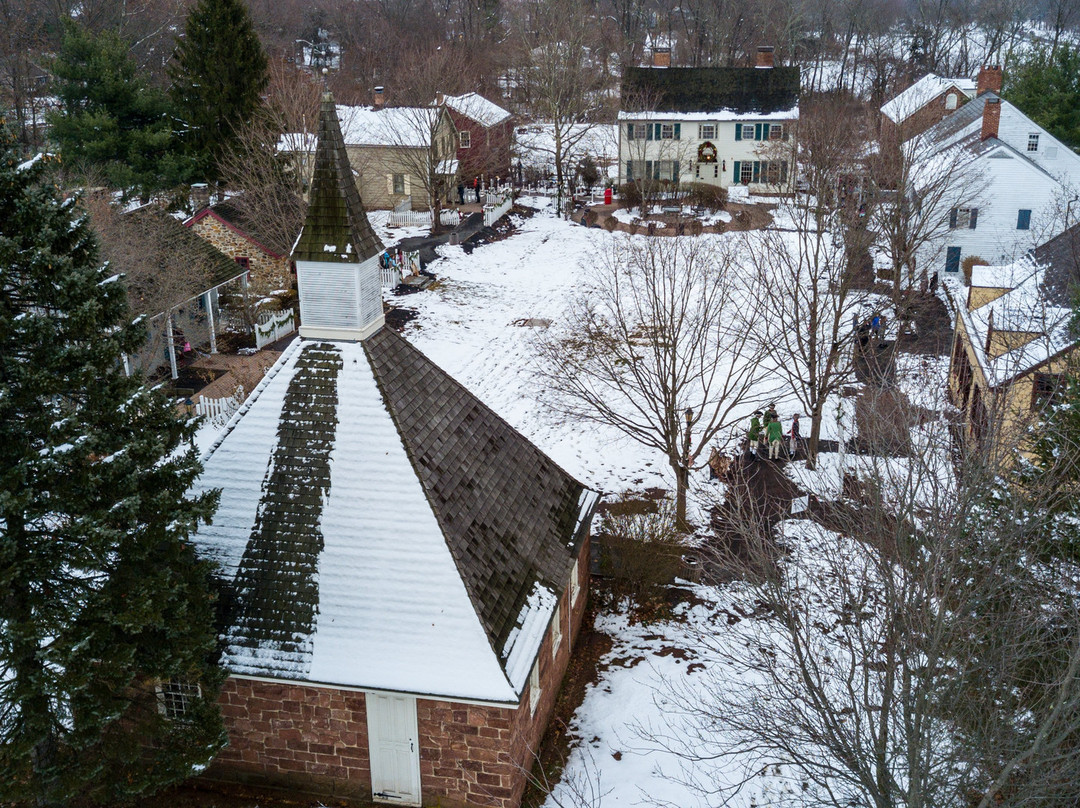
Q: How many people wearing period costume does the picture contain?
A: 4